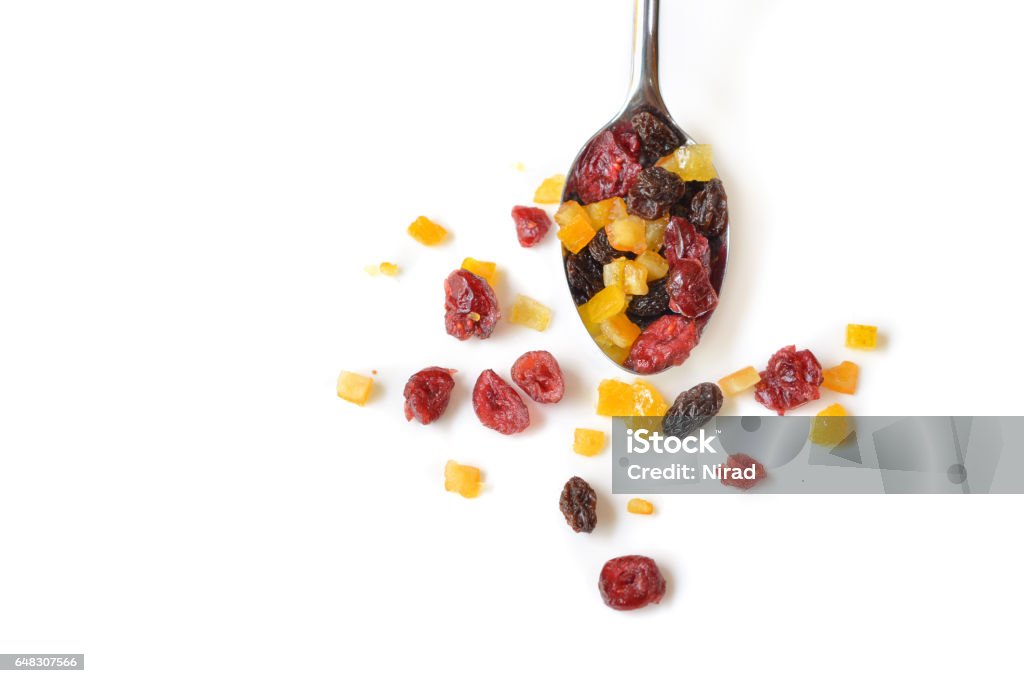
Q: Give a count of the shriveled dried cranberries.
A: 12